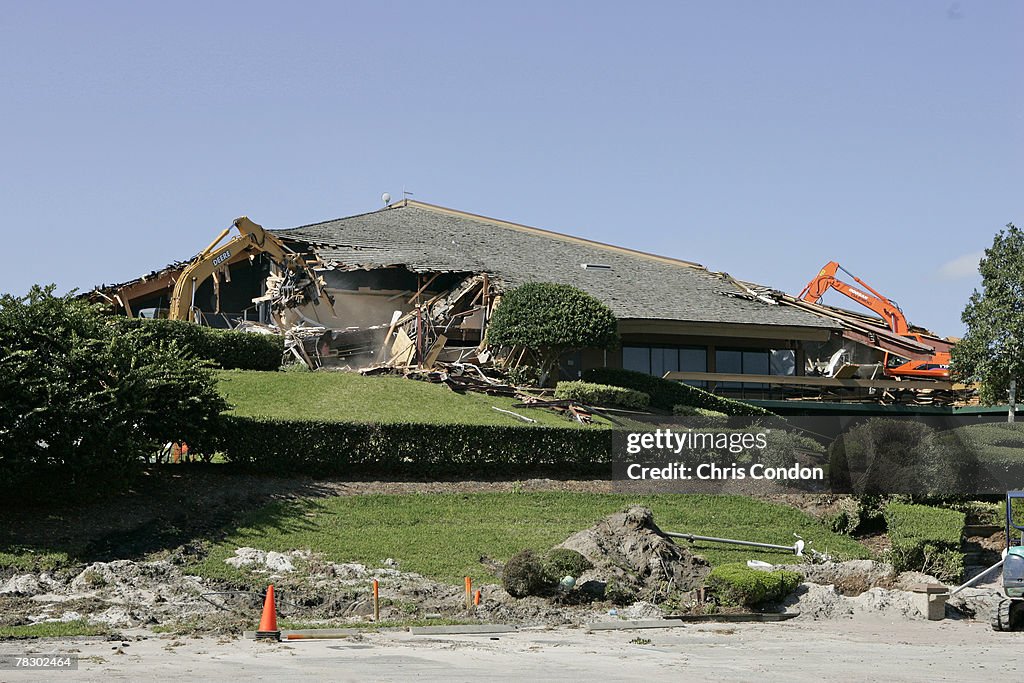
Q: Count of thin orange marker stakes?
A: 3